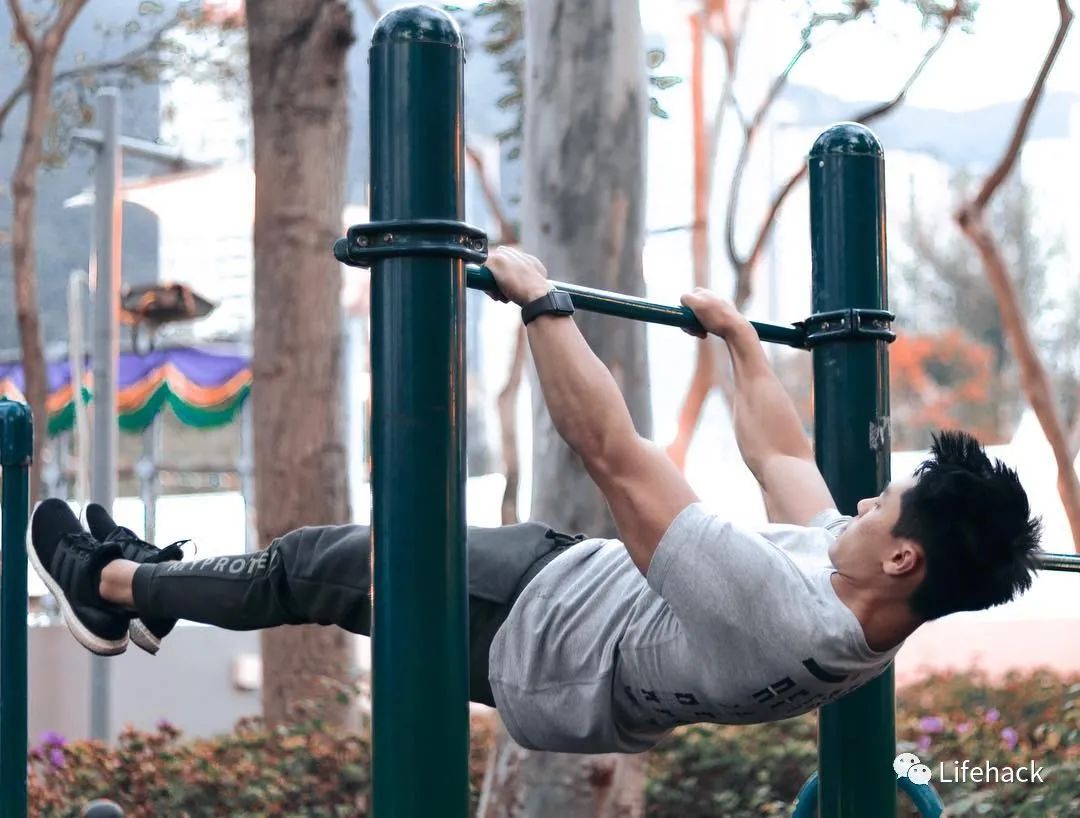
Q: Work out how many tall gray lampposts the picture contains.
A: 1